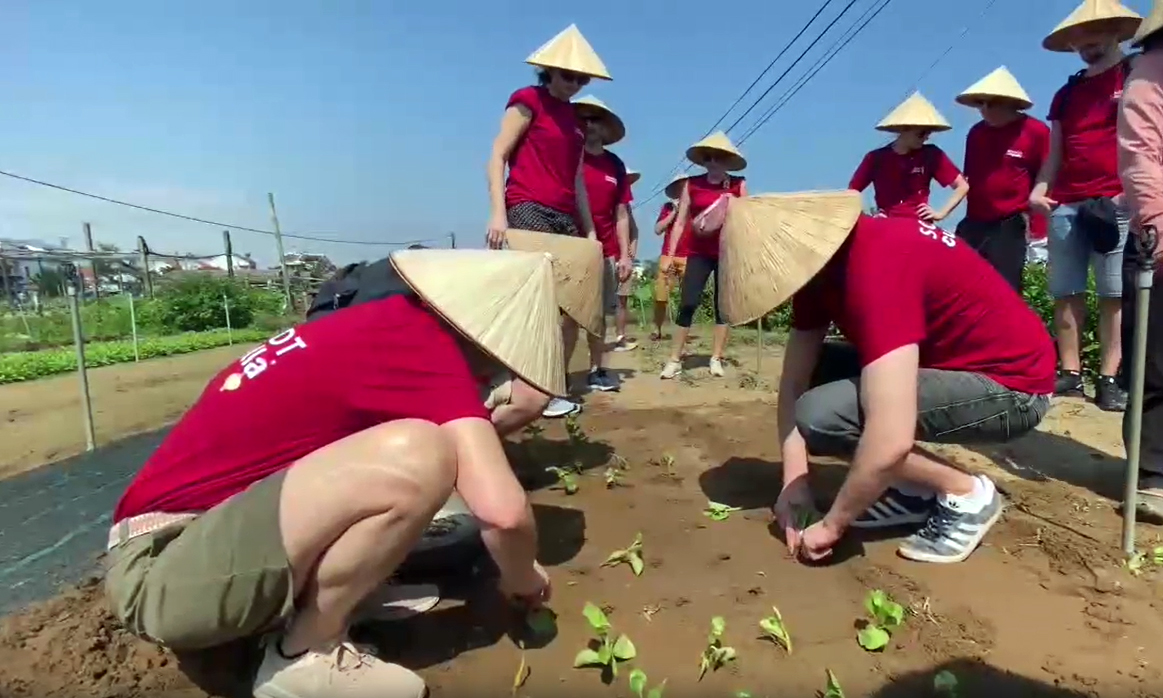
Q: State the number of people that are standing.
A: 9